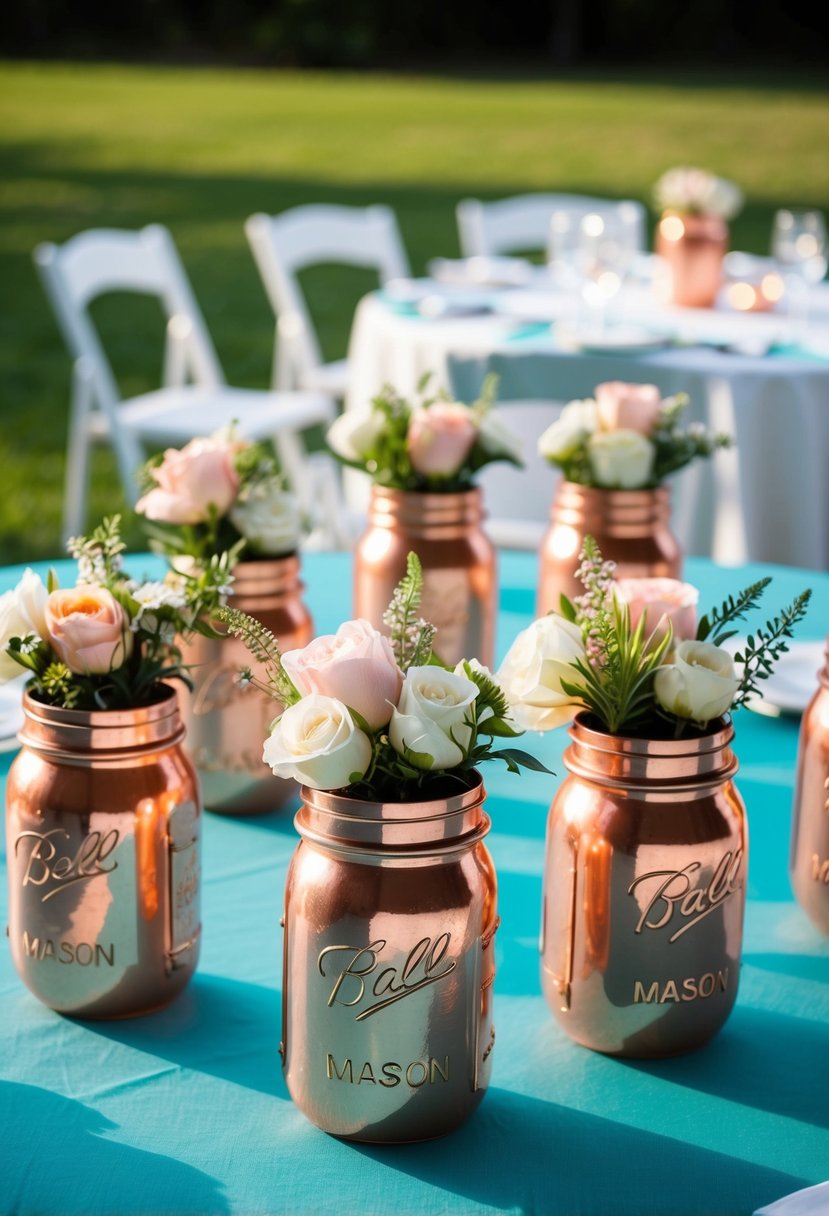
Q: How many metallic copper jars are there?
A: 8